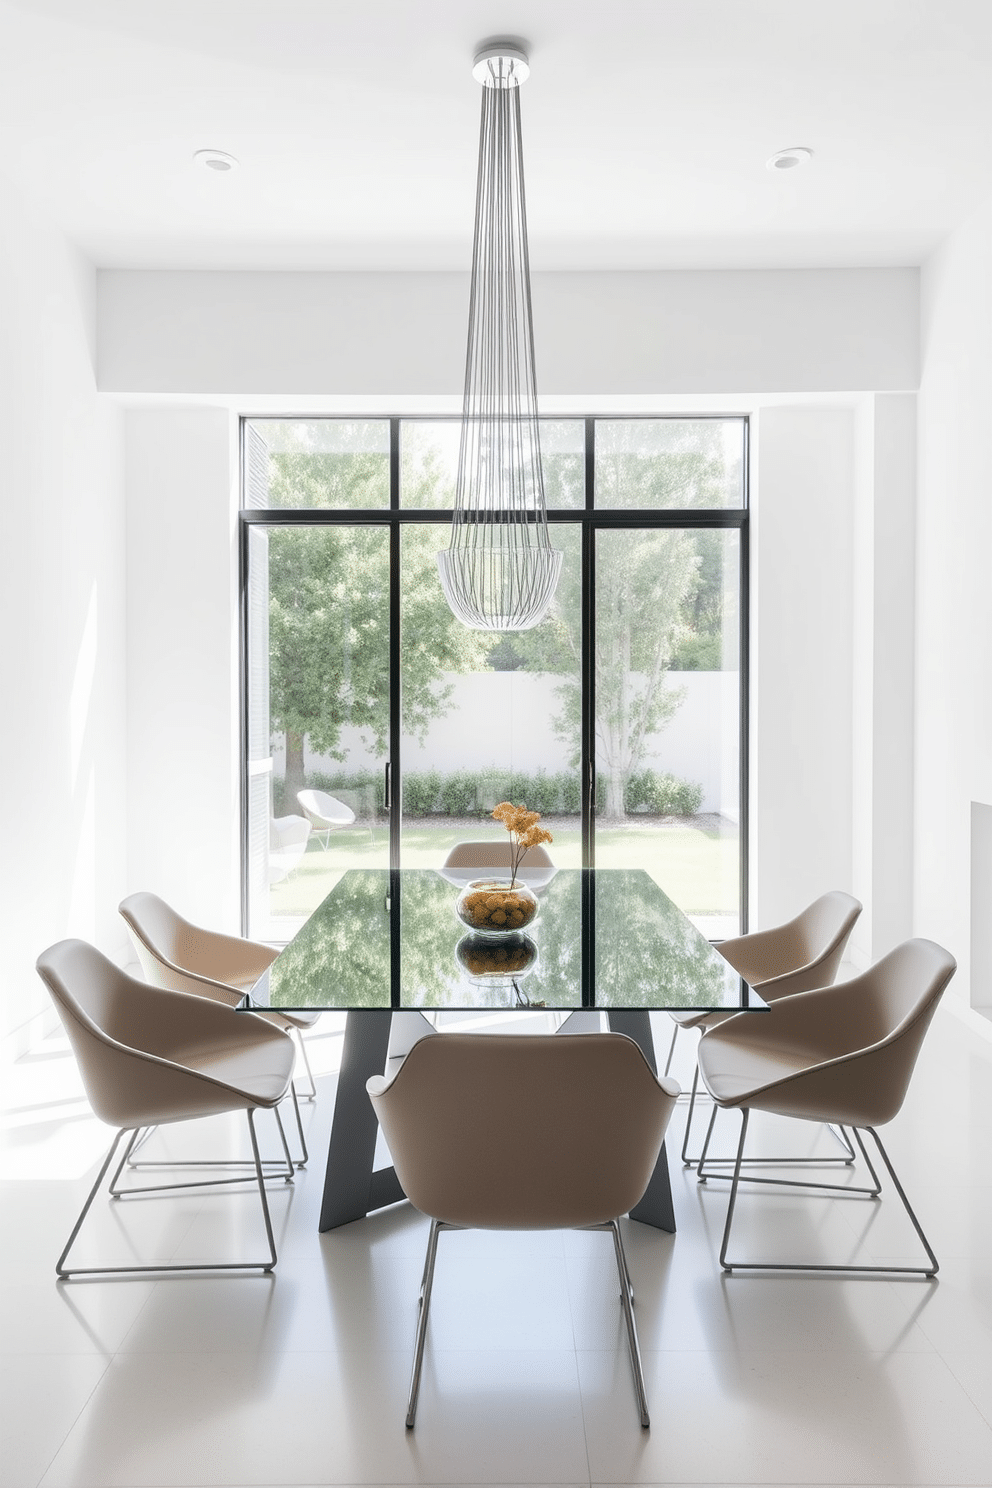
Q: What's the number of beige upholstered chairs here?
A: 6